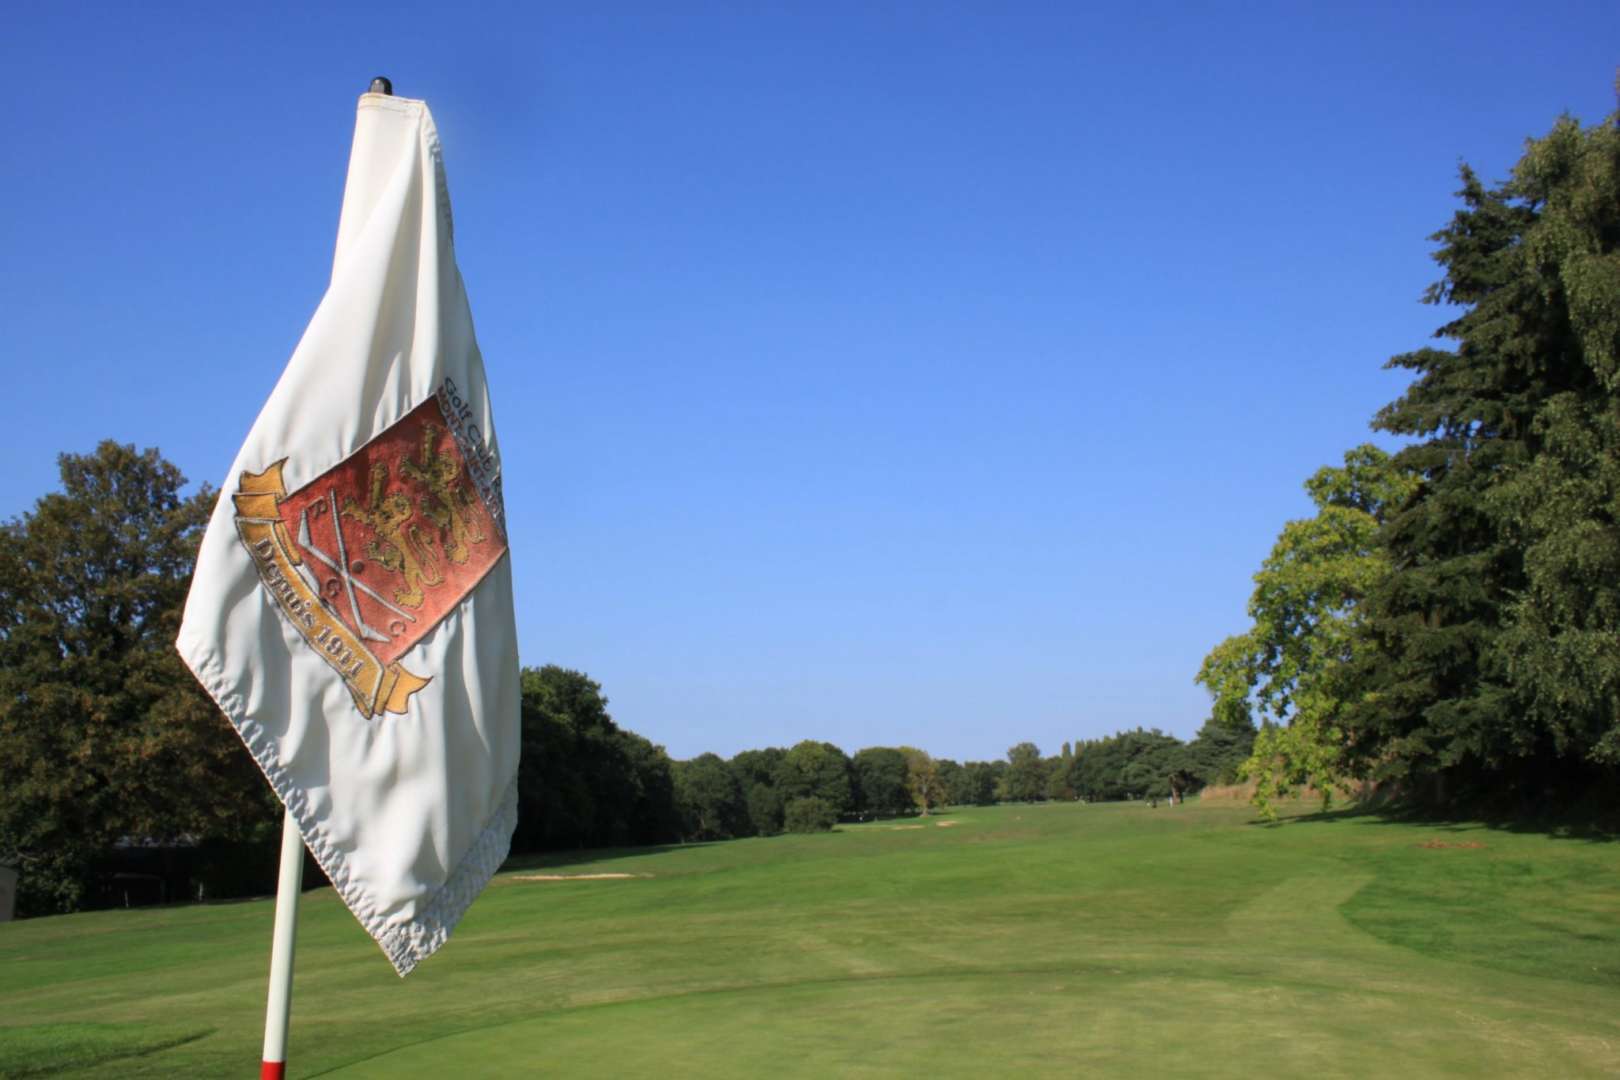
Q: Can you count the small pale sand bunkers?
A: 3